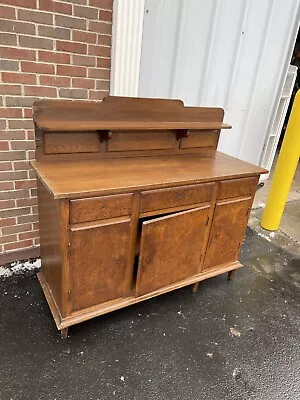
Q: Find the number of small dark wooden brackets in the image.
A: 2